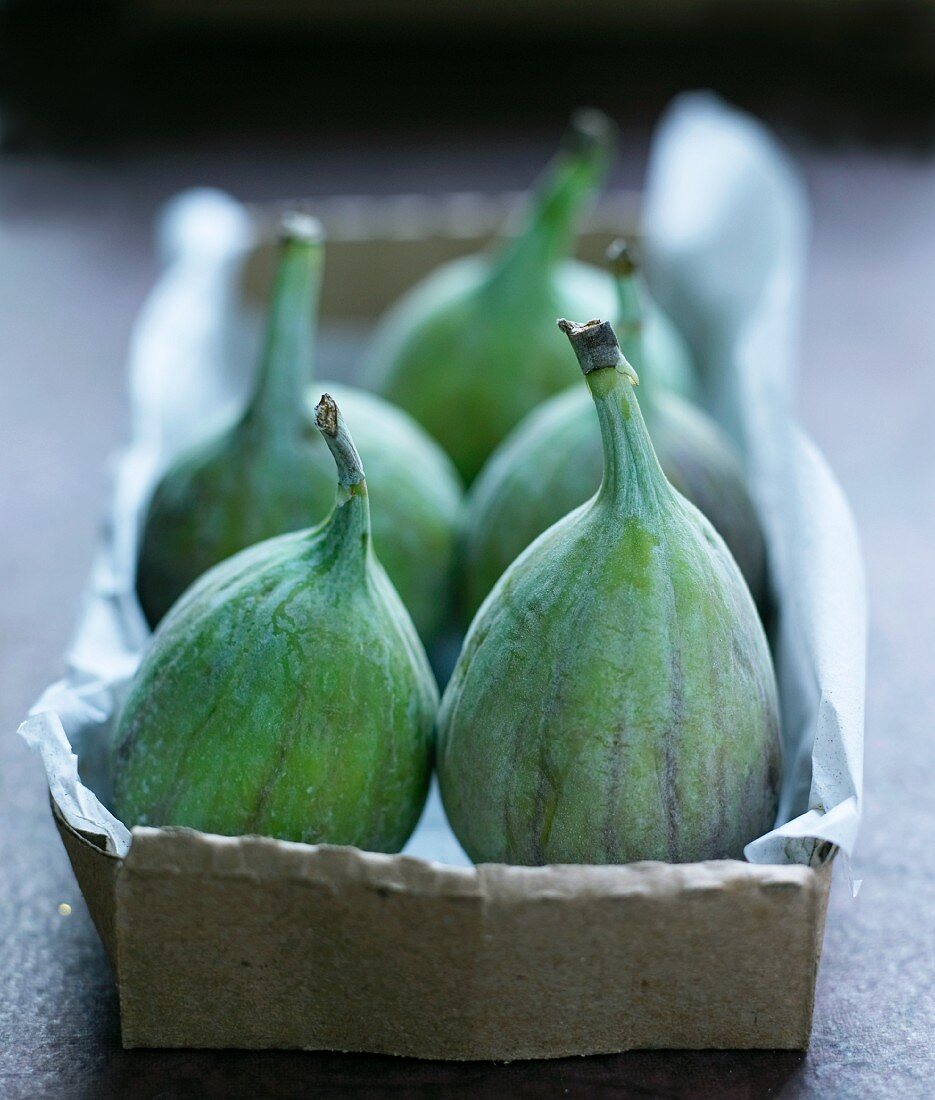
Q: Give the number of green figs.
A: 5